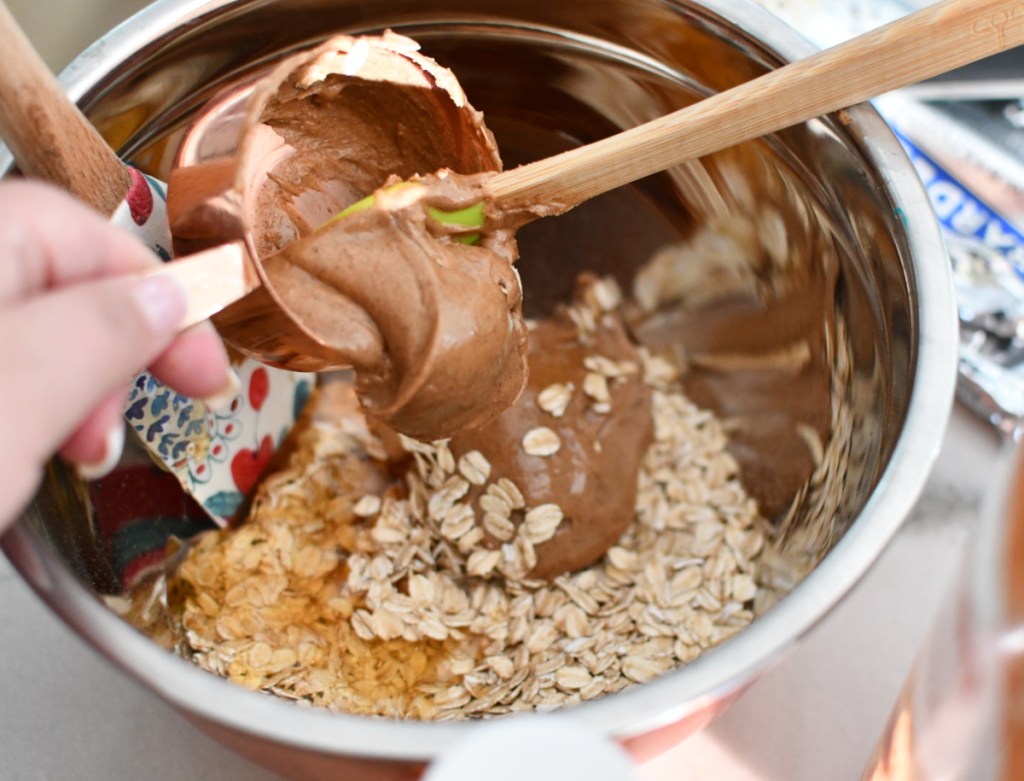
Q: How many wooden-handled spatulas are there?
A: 2